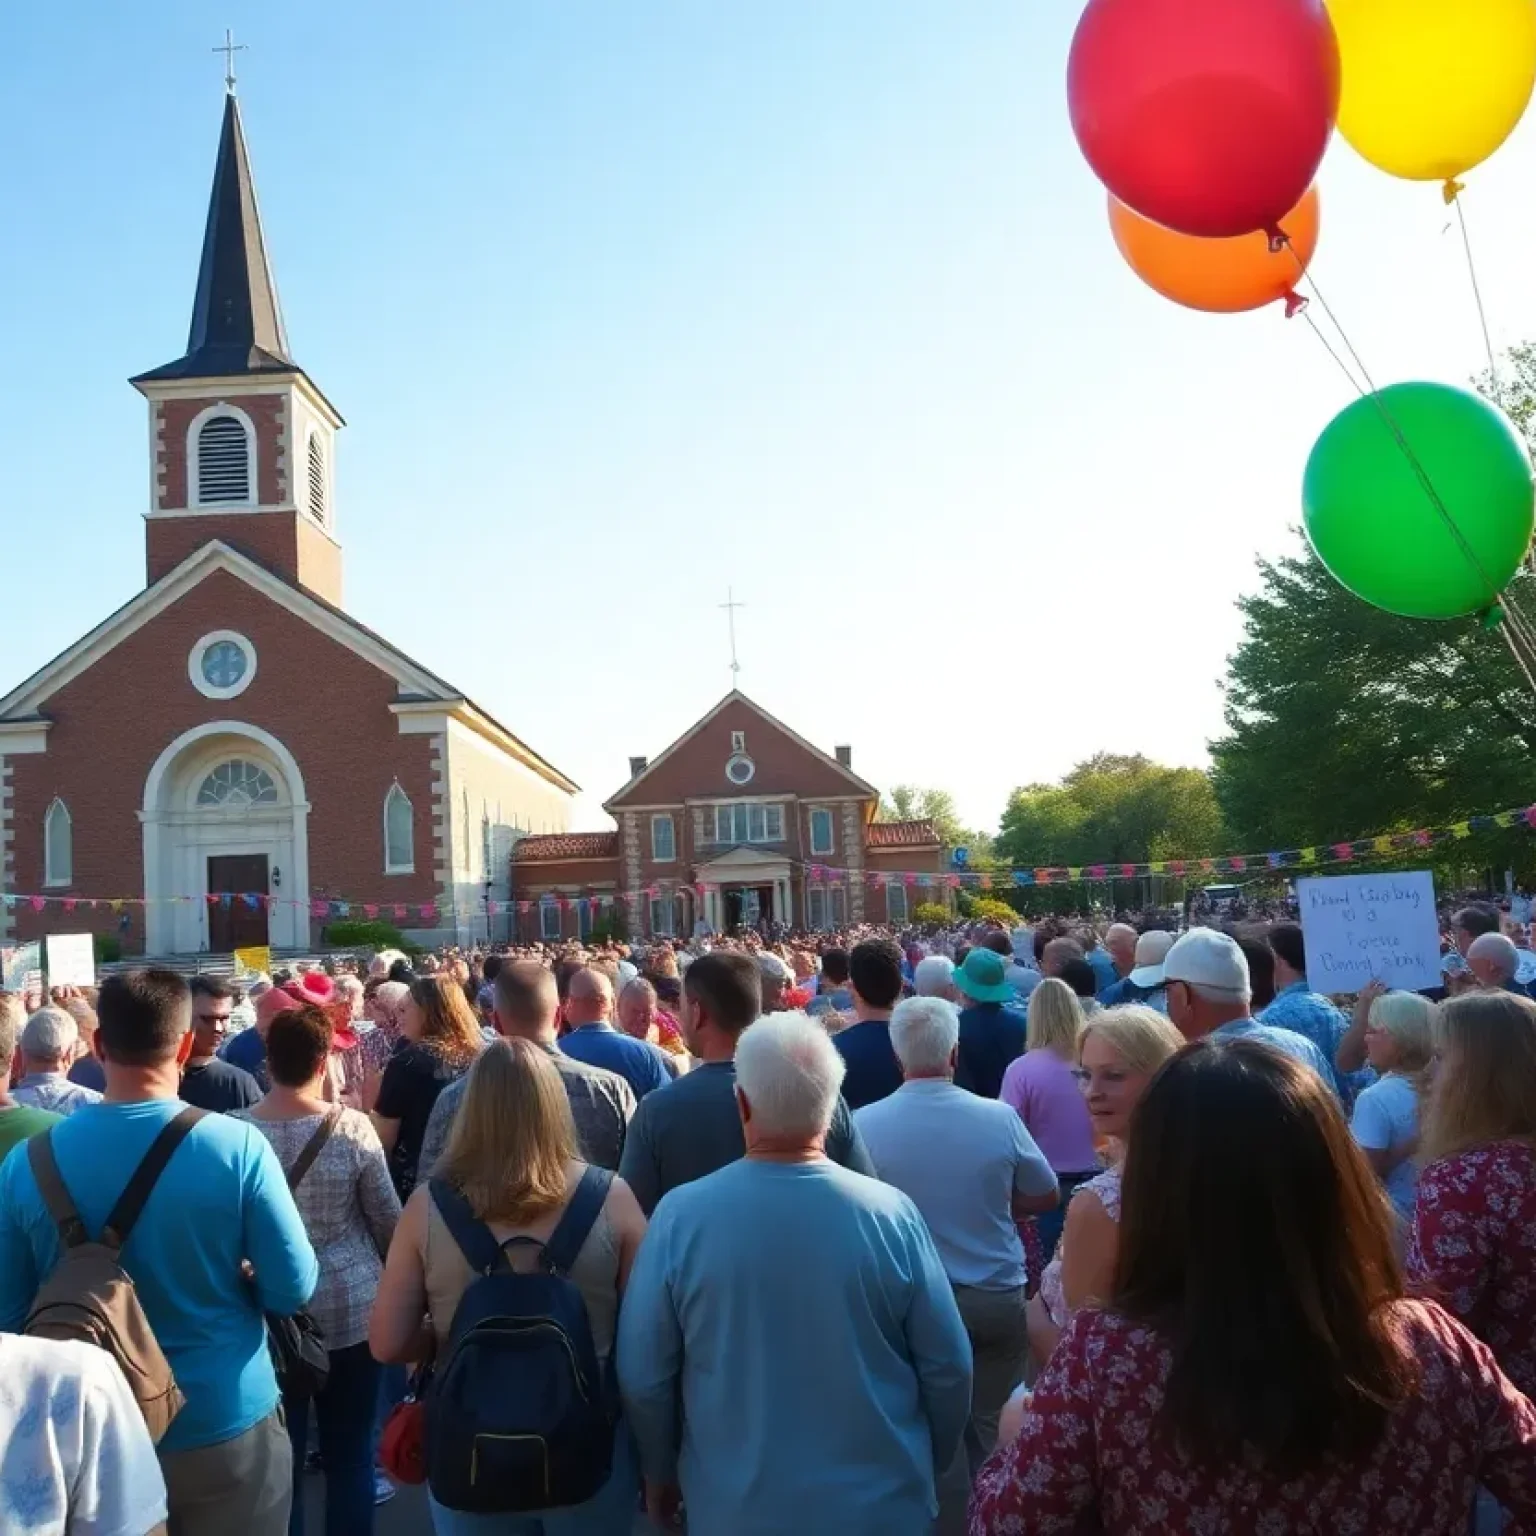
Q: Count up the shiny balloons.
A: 4